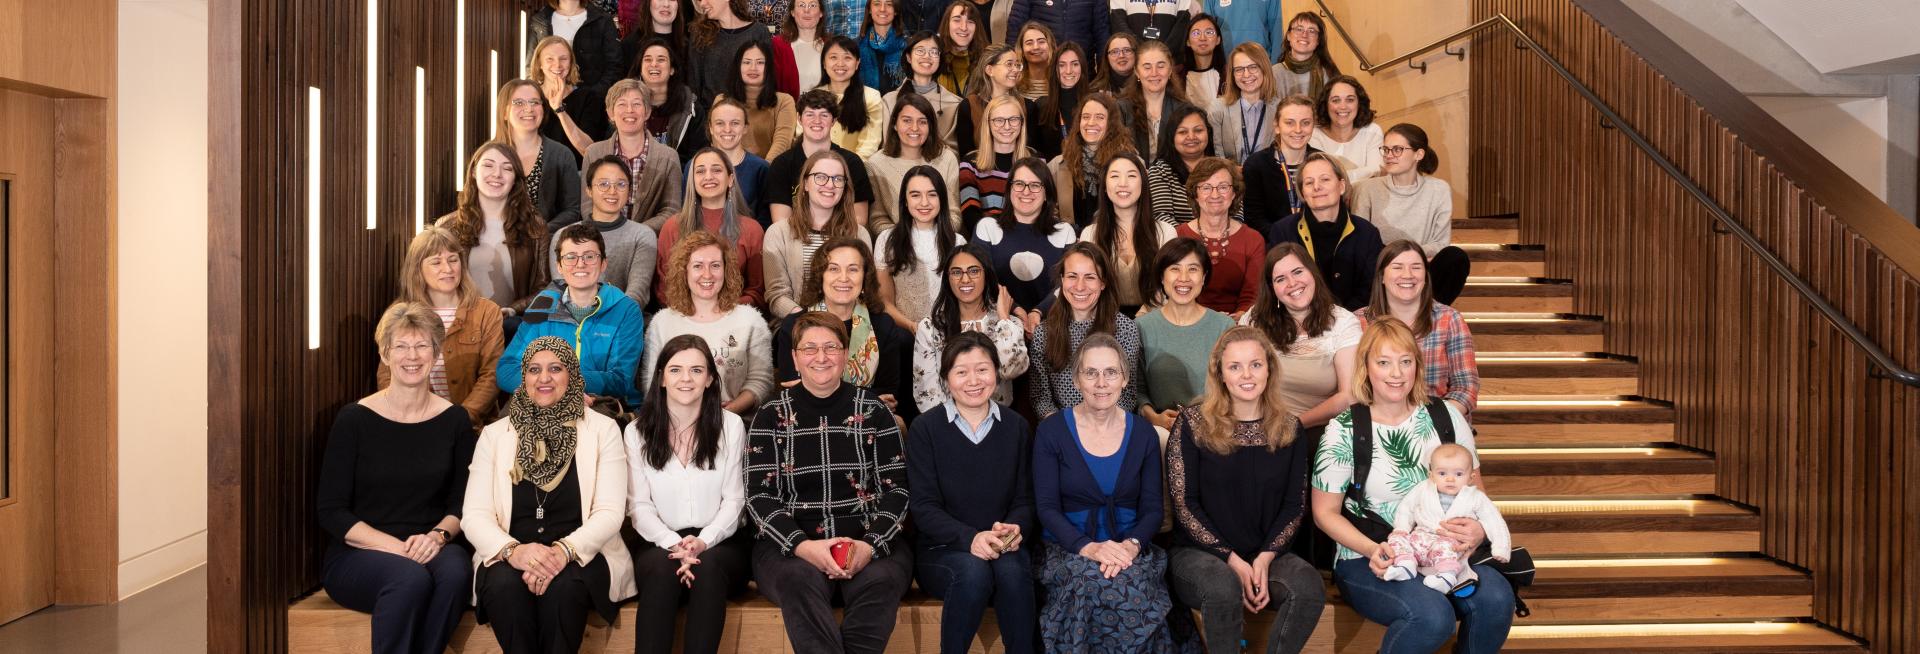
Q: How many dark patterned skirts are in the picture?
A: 1